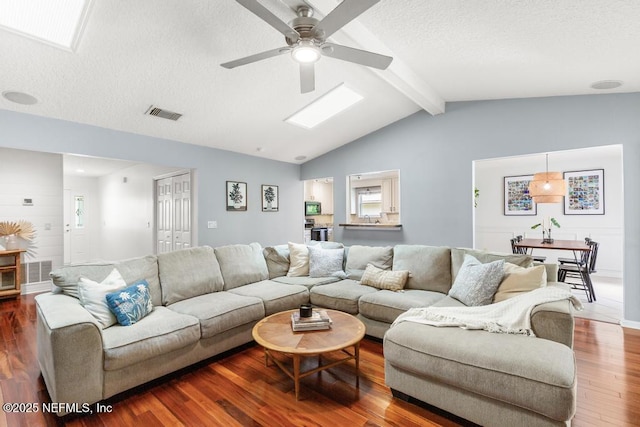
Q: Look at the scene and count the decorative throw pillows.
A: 7